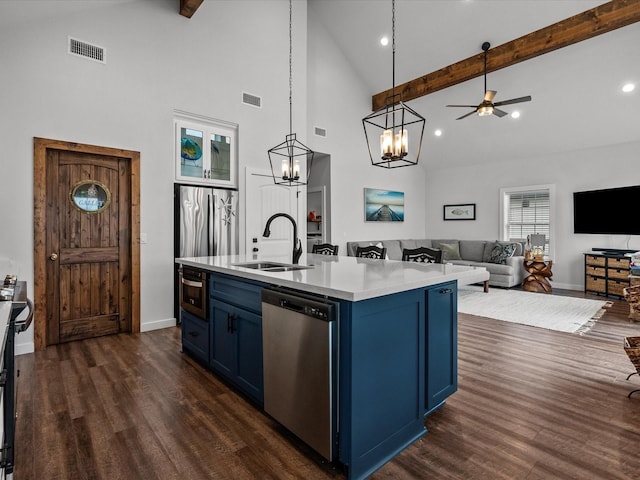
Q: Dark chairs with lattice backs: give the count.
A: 3